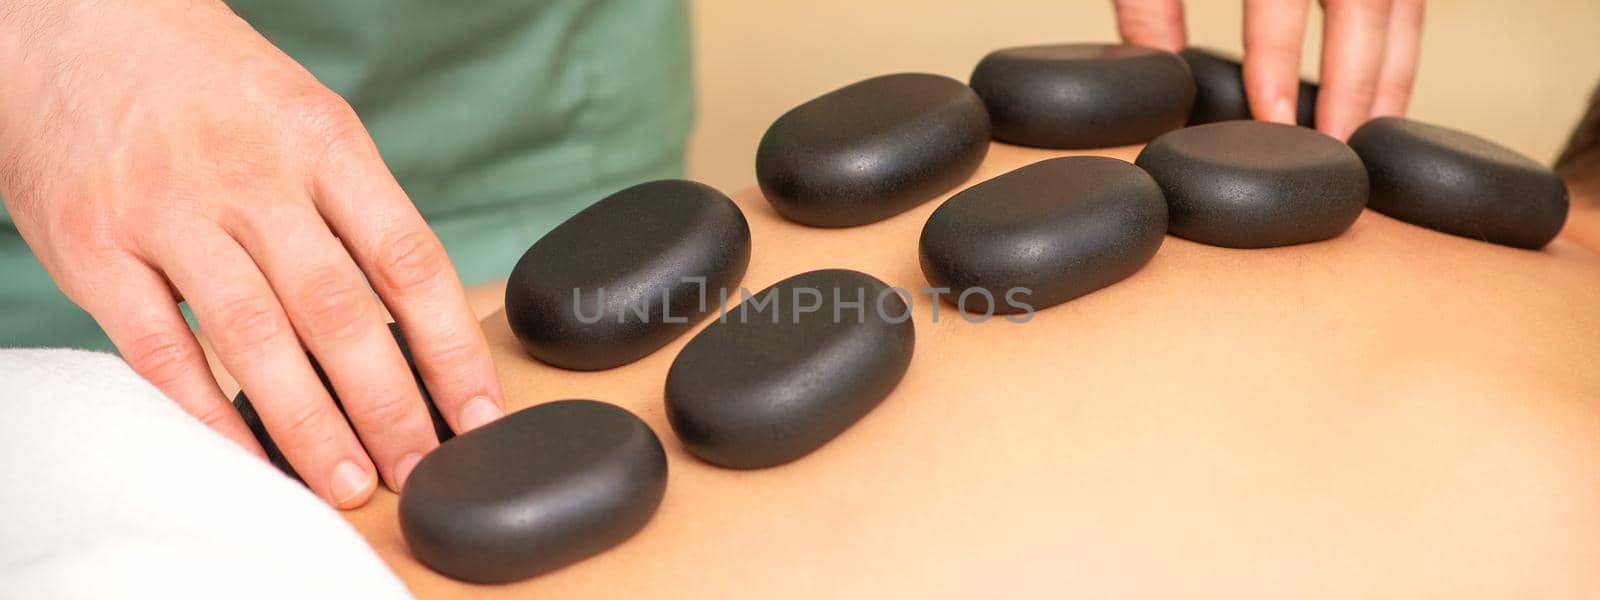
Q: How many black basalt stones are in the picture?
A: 10